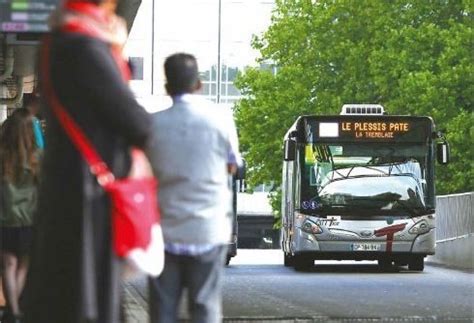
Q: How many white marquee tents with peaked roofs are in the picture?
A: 0